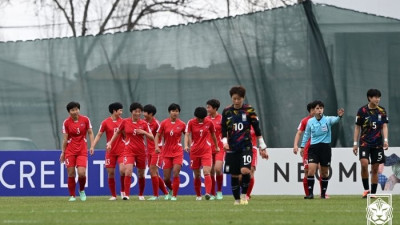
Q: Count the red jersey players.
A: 9